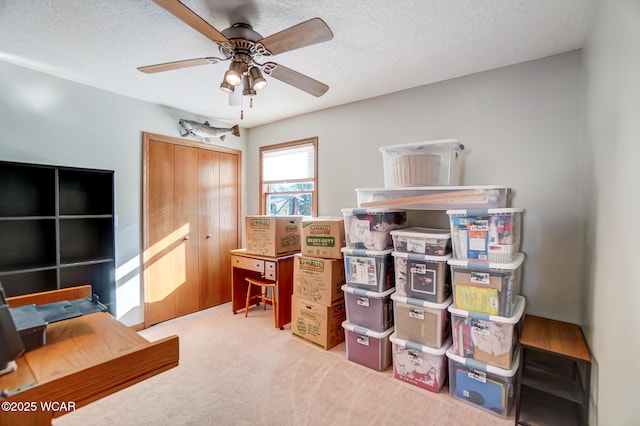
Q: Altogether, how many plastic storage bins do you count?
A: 14